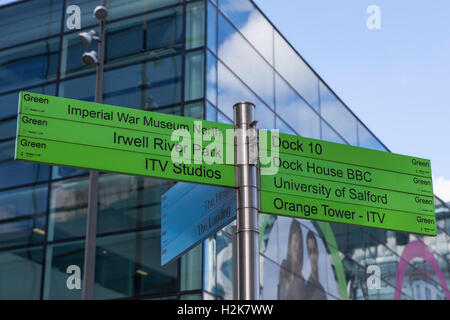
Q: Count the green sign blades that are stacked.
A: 7